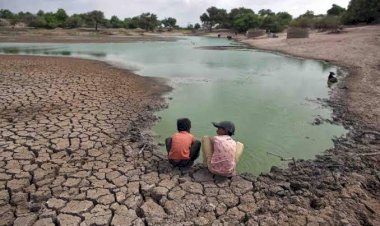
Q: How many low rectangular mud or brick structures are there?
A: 2